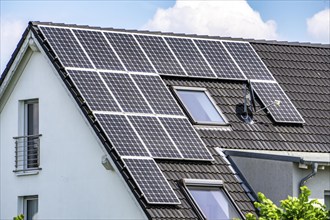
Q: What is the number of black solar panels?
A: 15